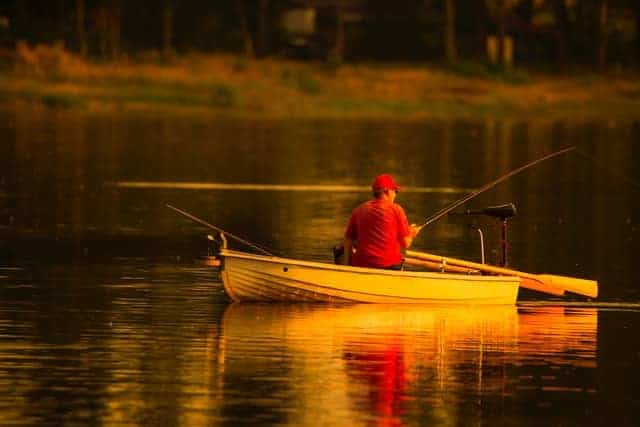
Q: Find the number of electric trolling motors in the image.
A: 1